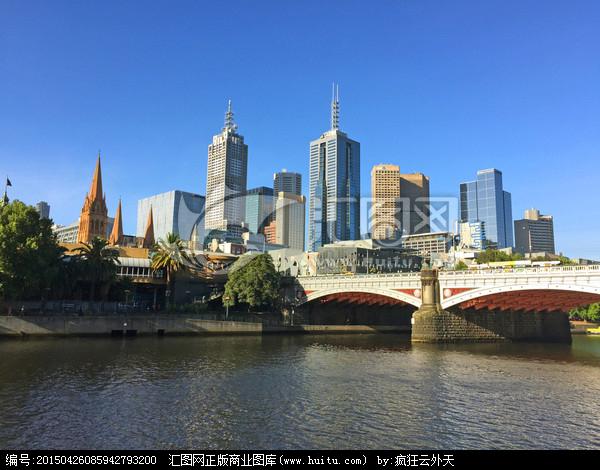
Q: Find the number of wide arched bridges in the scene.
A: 1